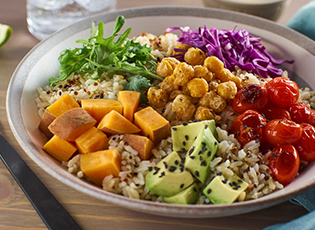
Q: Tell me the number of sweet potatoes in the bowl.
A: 10